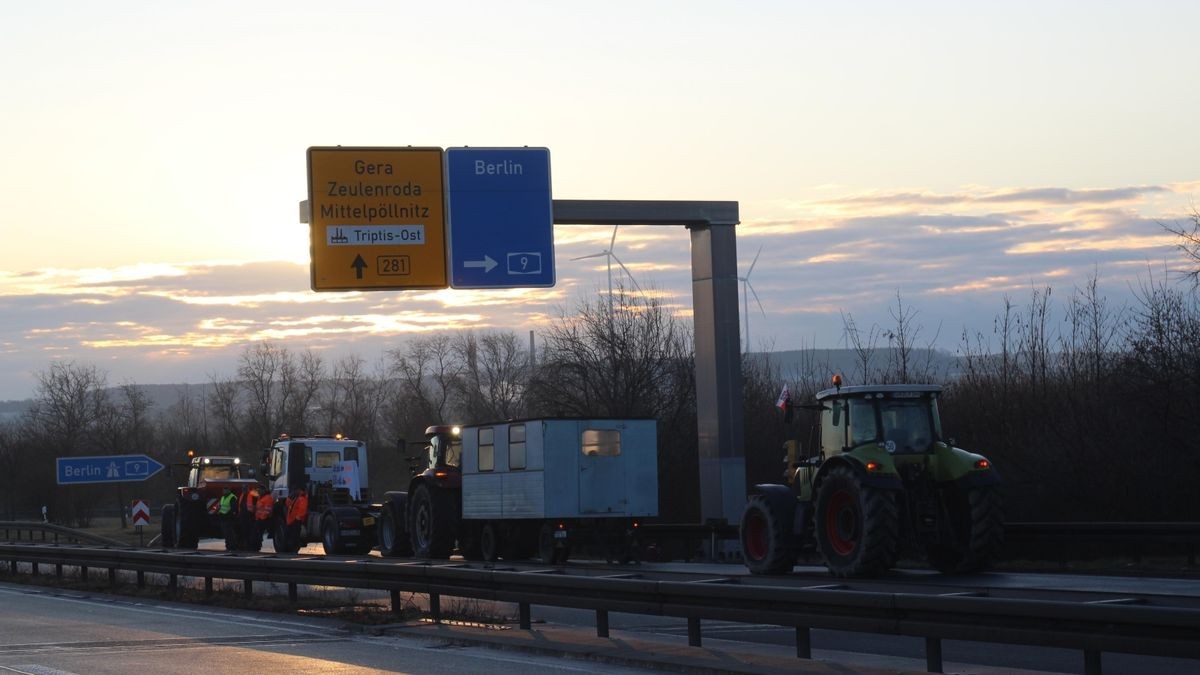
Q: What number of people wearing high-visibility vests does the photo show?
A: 4